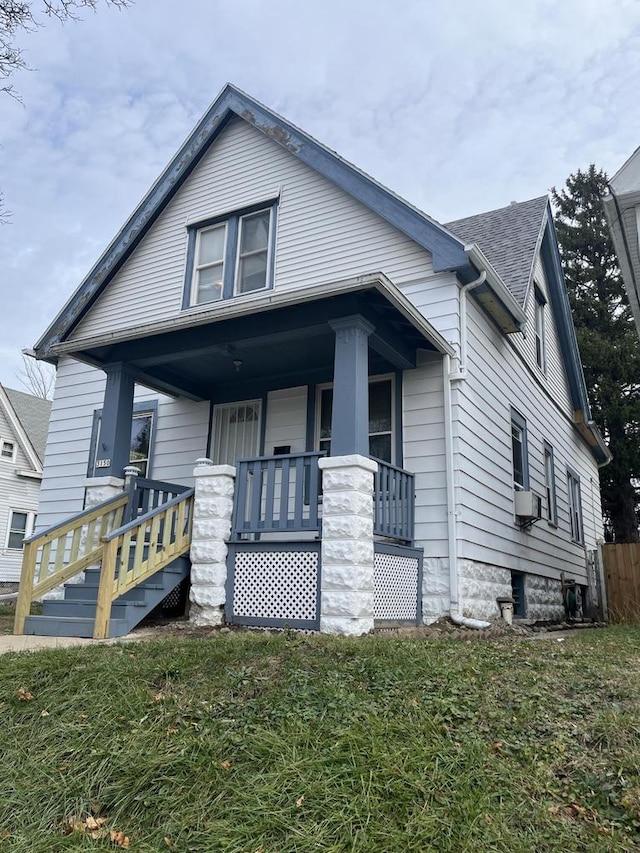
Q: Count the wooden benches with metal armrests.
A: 0